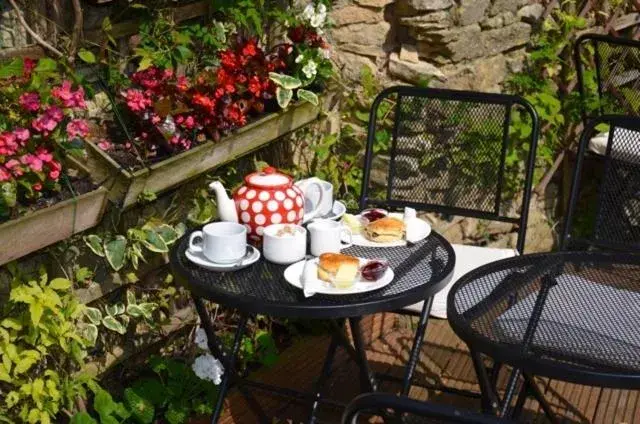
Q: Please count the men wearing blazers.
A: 0